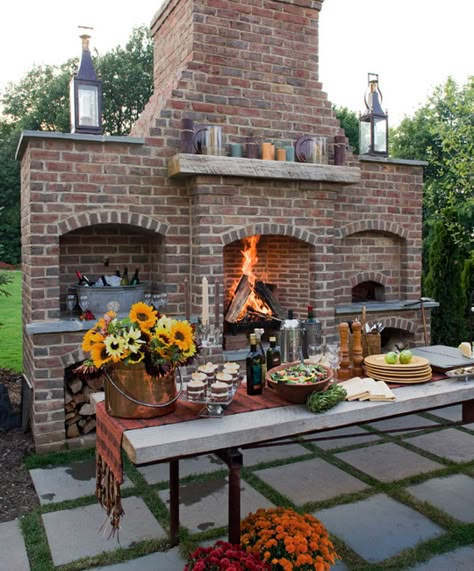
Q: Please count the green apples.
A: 2